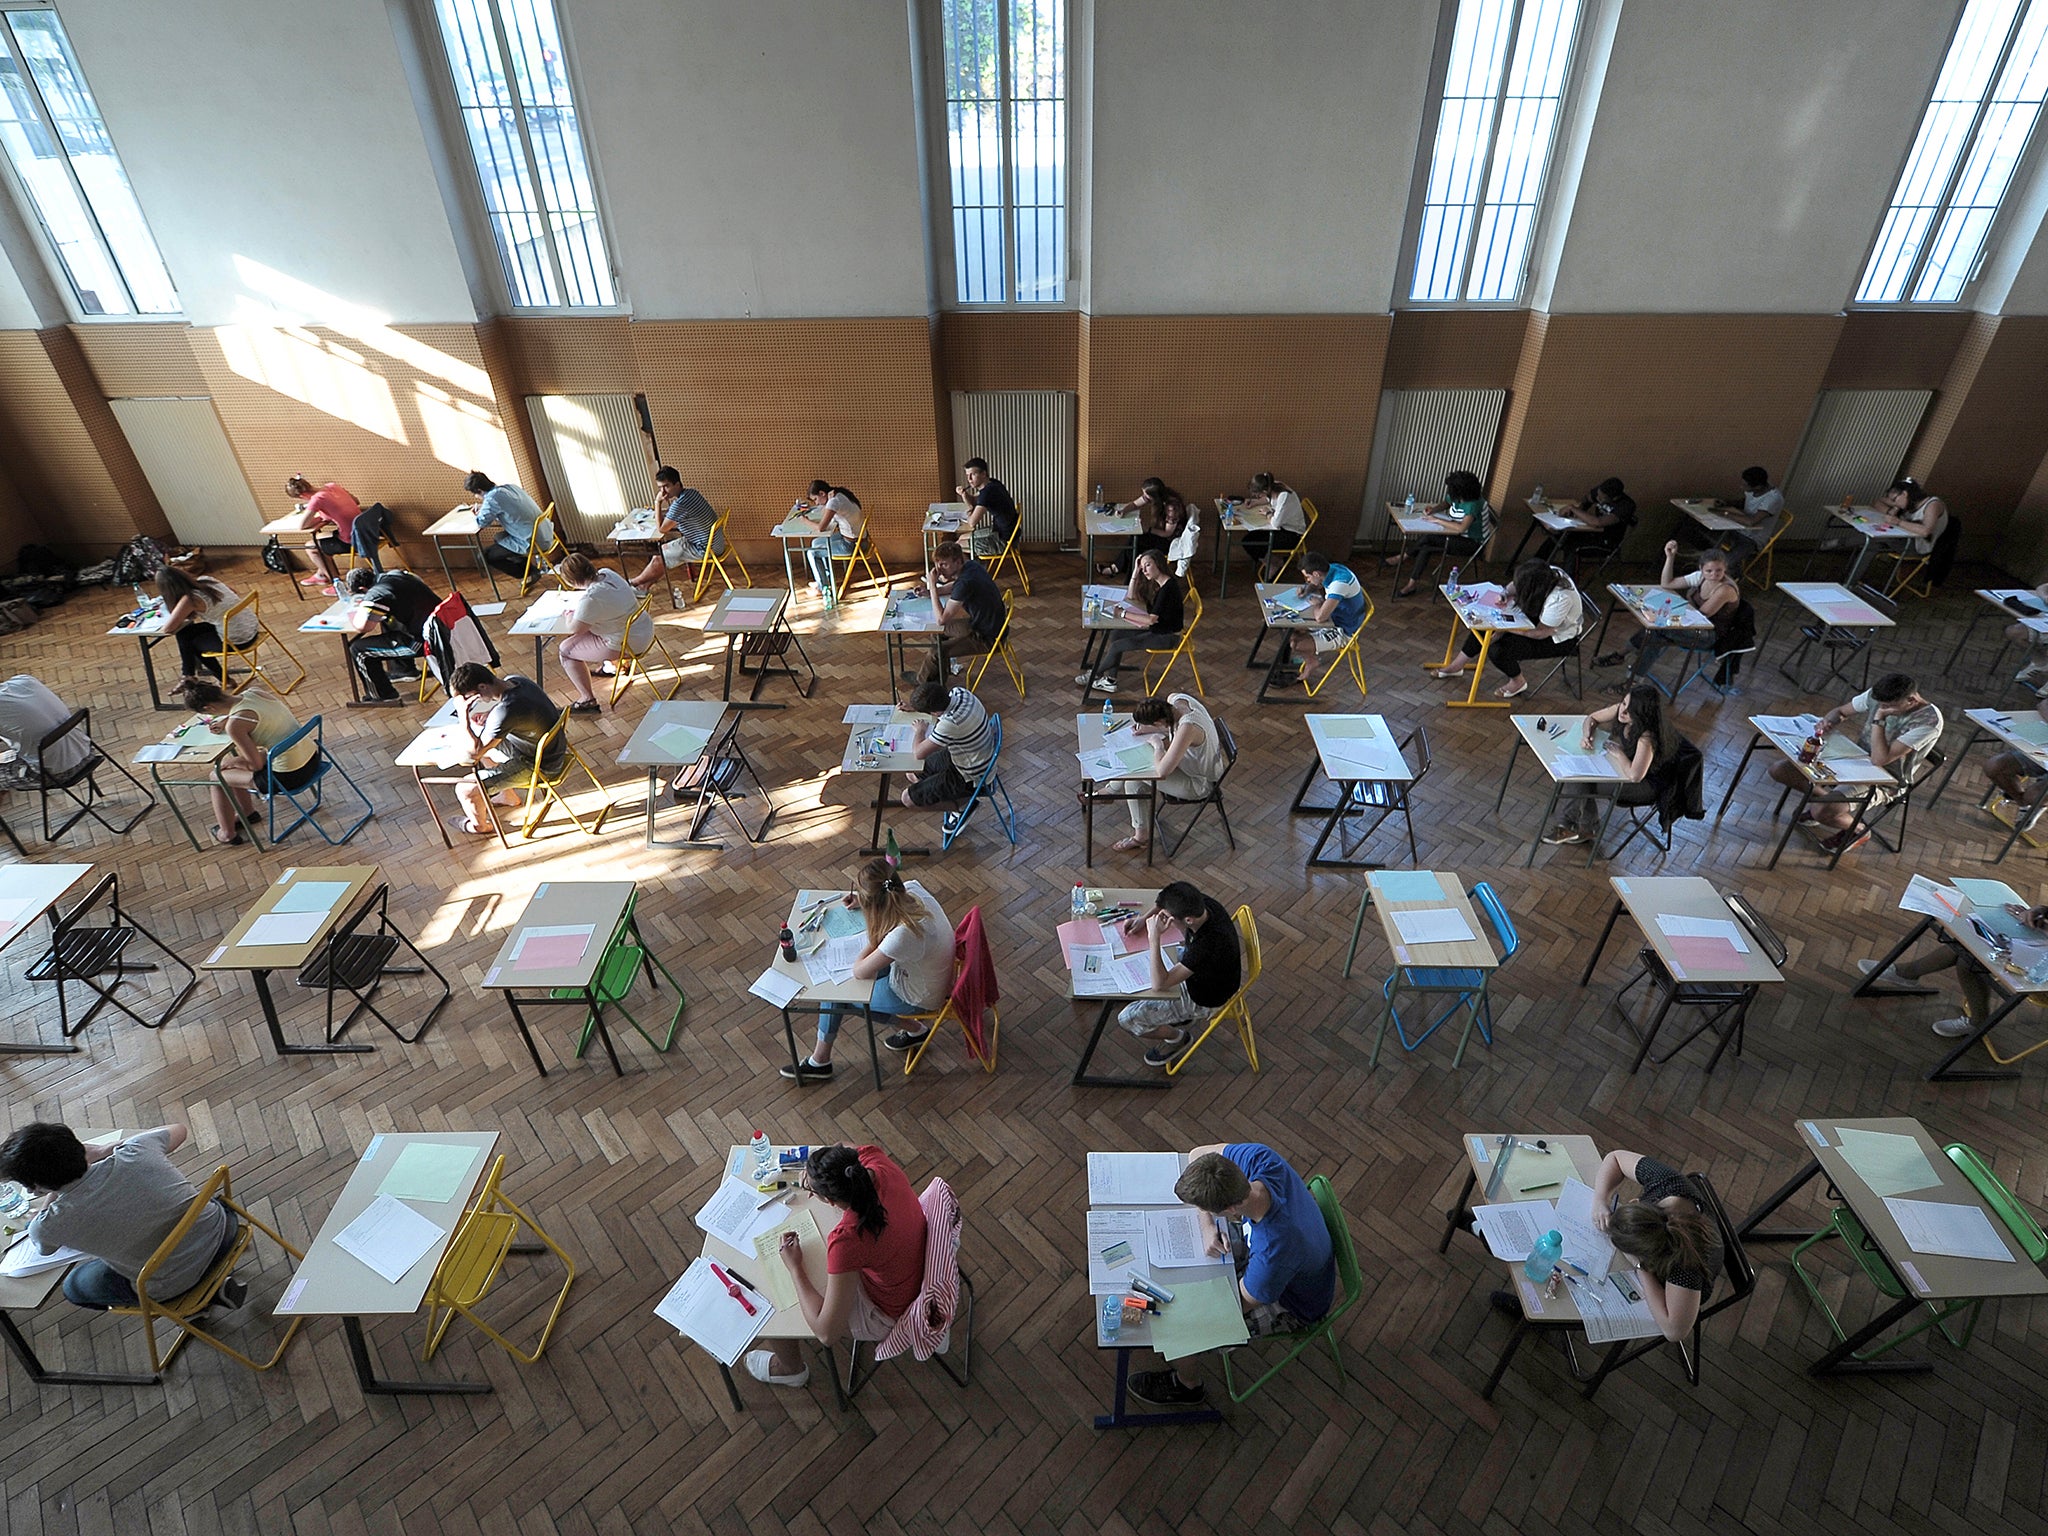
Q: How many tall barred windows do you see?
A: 5